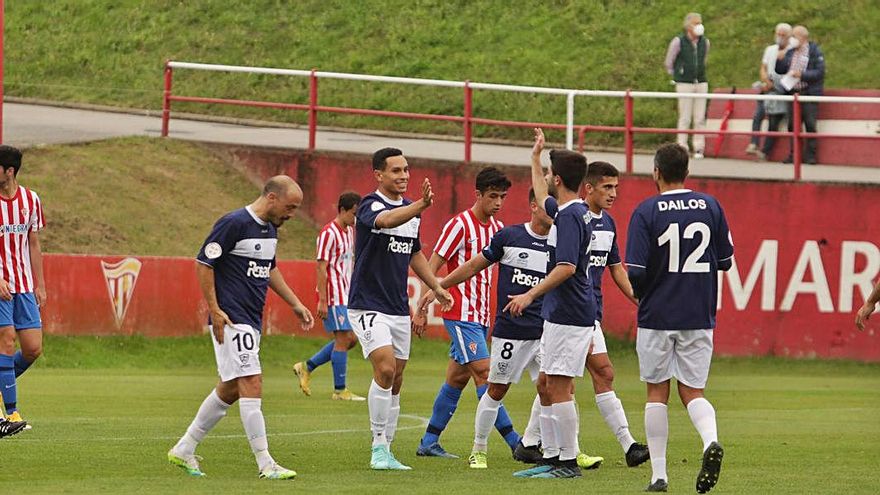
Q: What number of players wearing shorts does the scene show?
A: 9